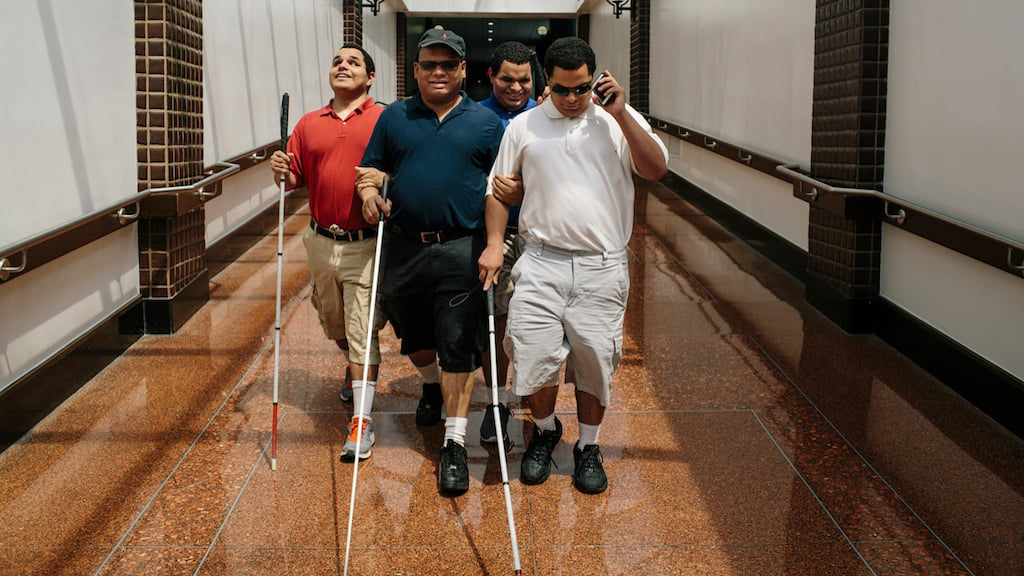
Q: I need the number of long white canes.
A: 3